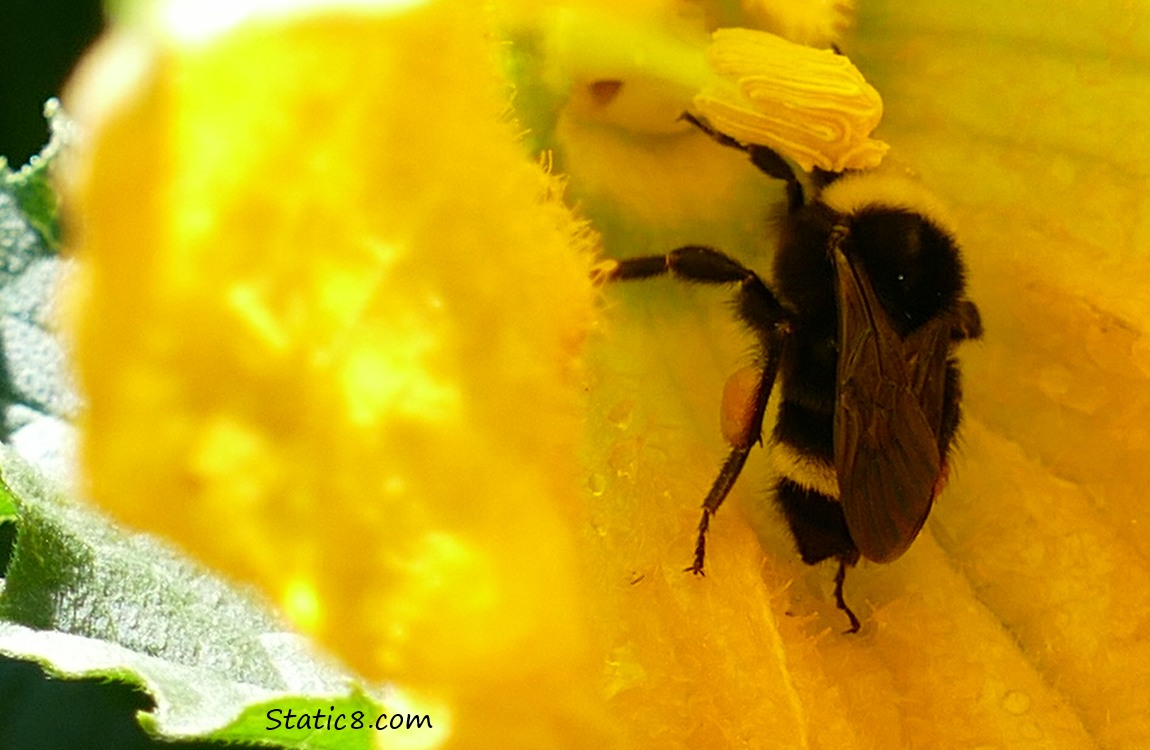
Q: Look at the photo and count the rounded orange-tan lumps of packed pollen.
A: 1